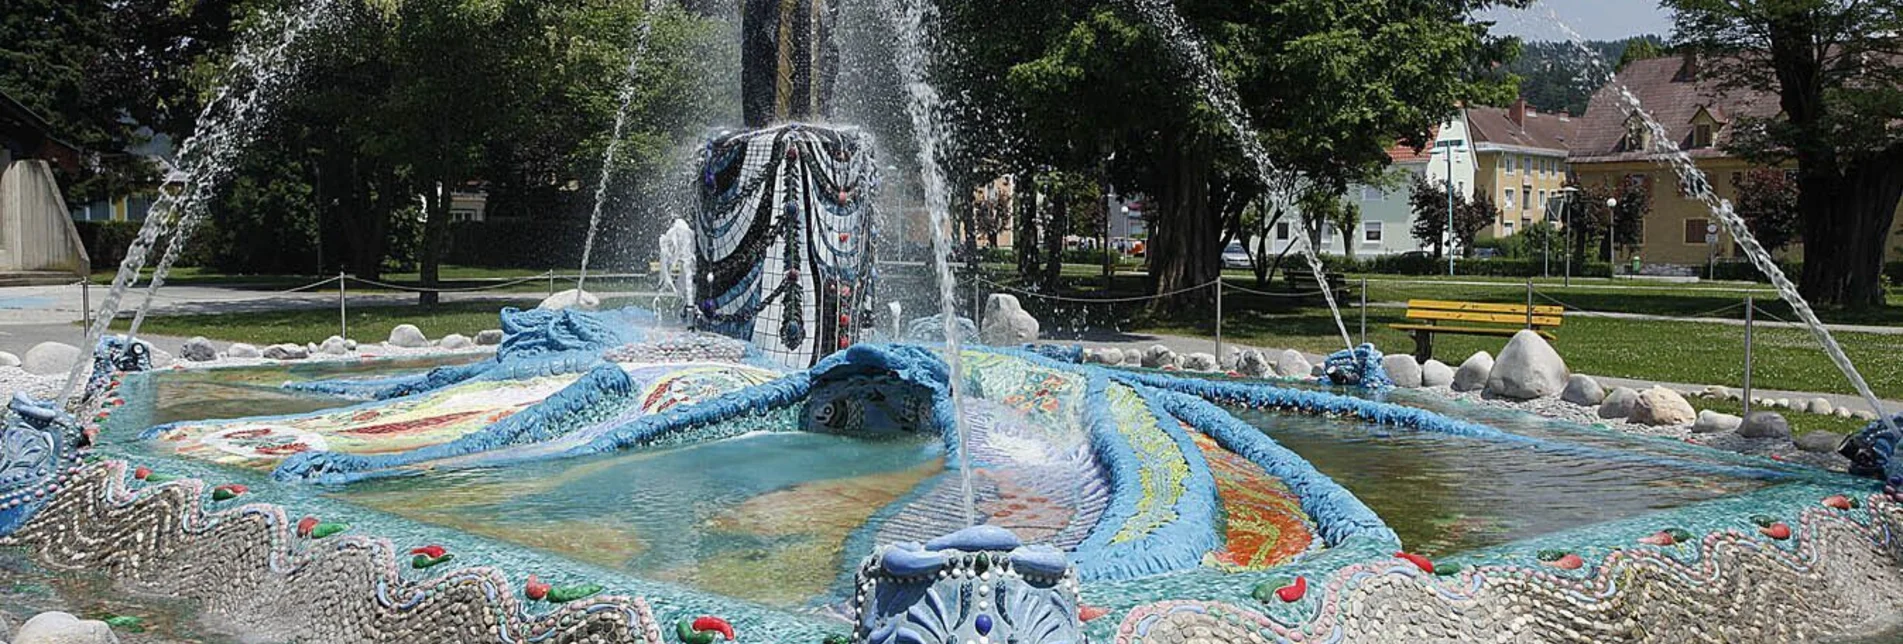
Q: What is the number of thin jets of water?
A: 6